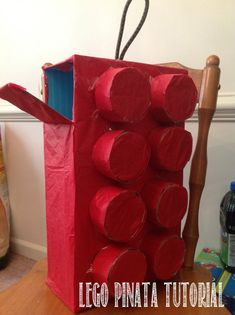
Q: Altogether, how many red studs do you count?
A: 8